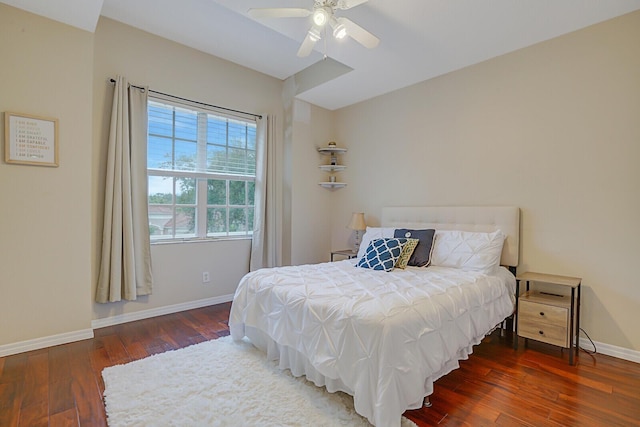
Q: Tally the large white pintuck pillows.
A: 2